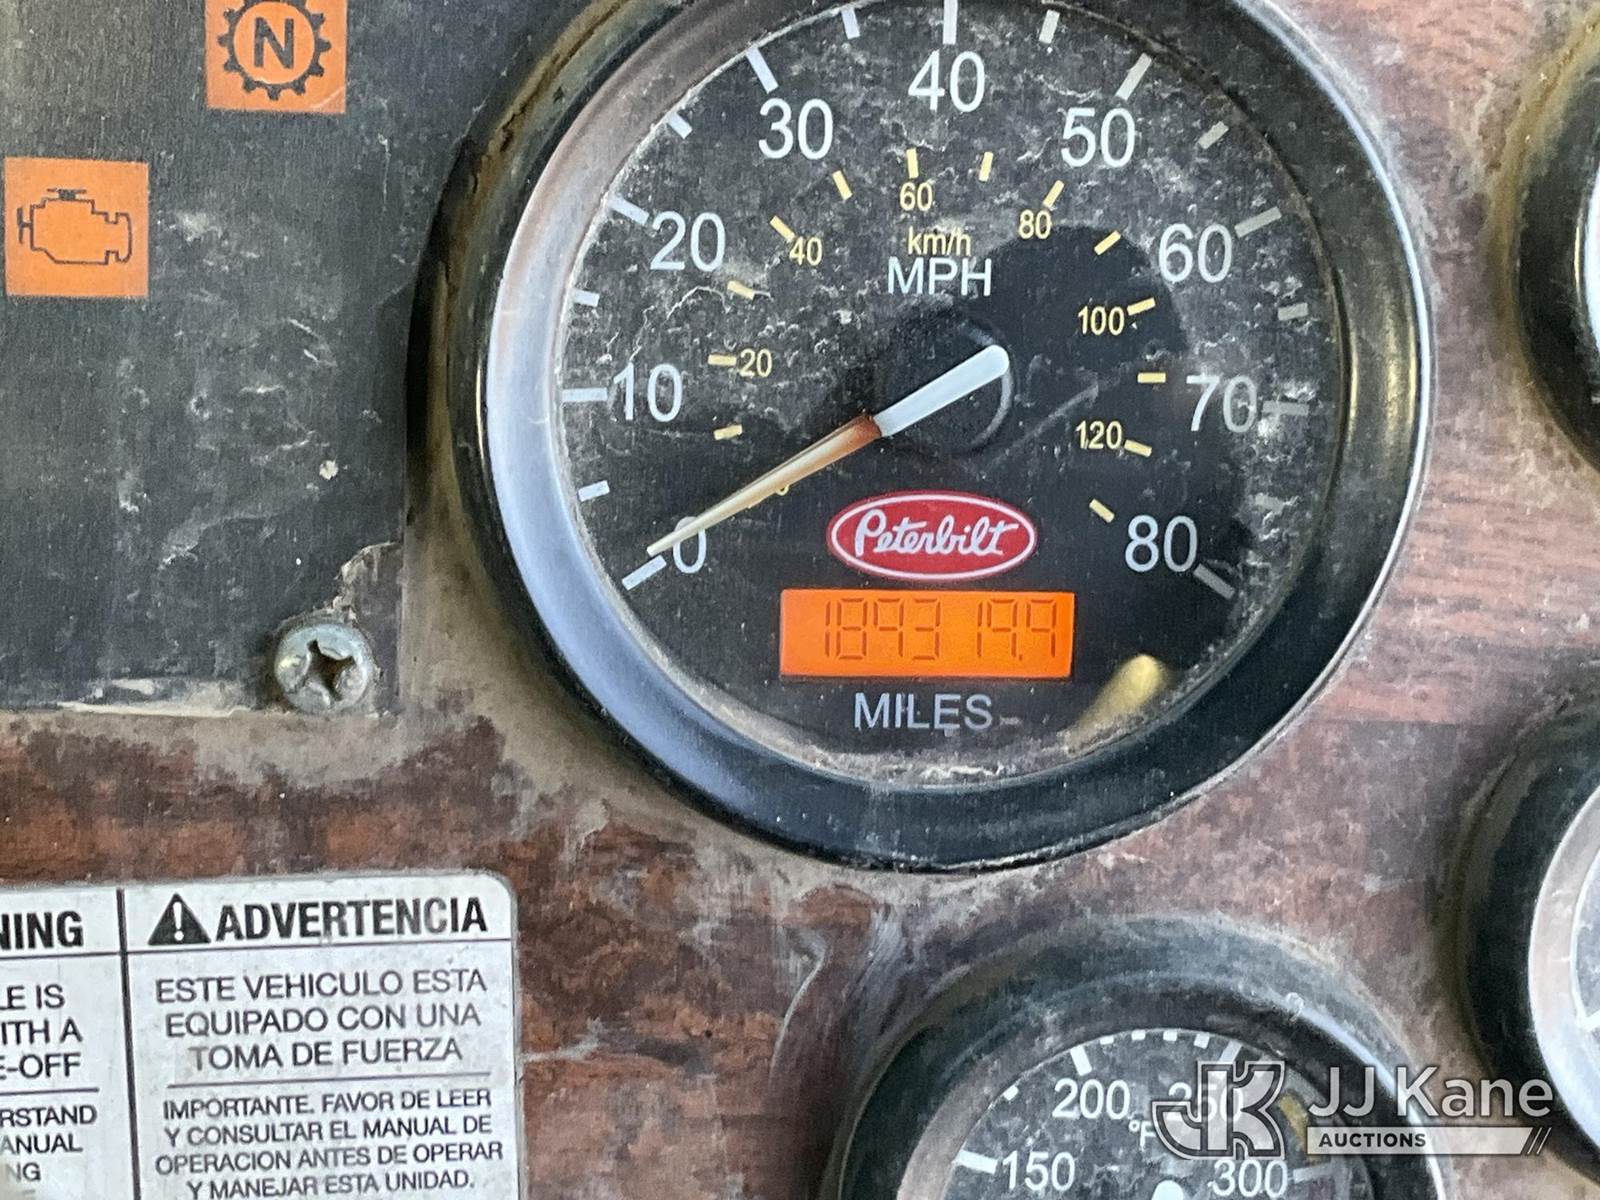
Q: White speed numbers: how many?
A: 9